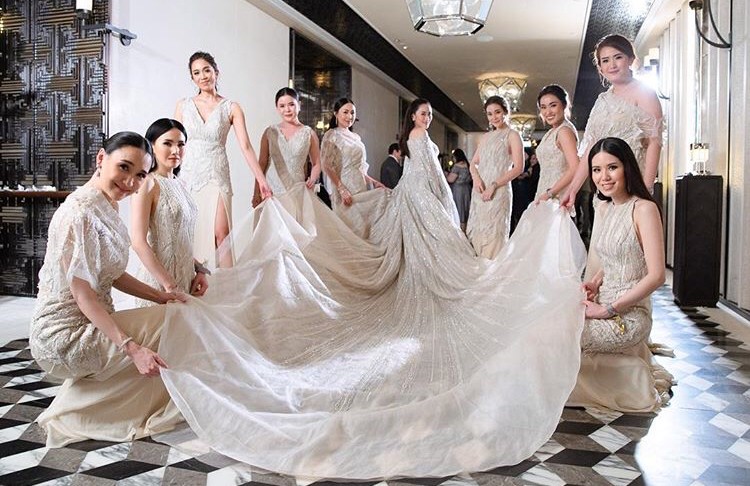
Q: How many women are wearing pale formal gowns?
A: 10